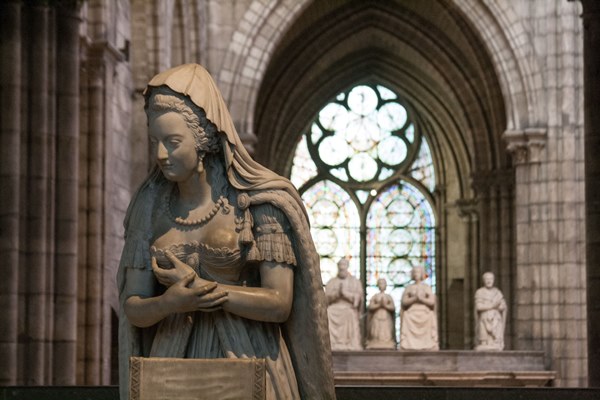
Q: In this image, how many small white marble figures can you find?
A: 4